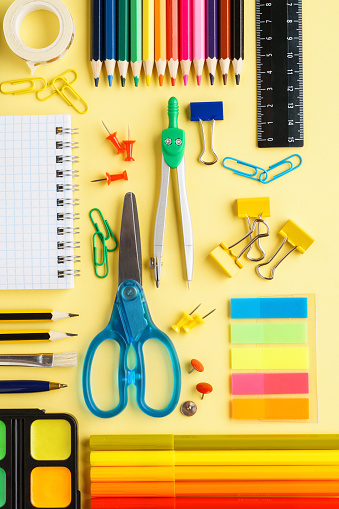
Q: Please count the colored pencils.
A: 12